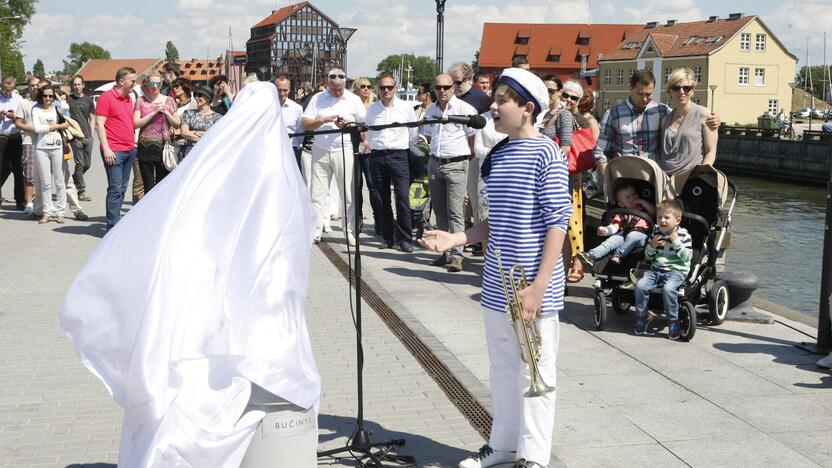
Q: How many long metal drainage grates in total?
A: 1